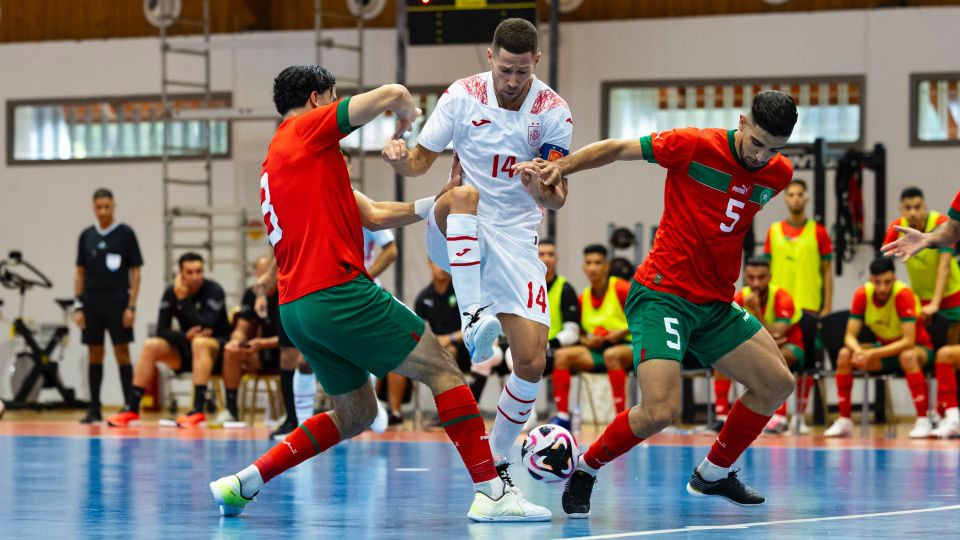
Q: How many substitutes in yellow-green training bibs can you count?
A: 6